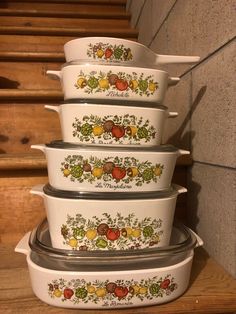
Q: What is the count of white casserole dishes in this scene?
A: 6